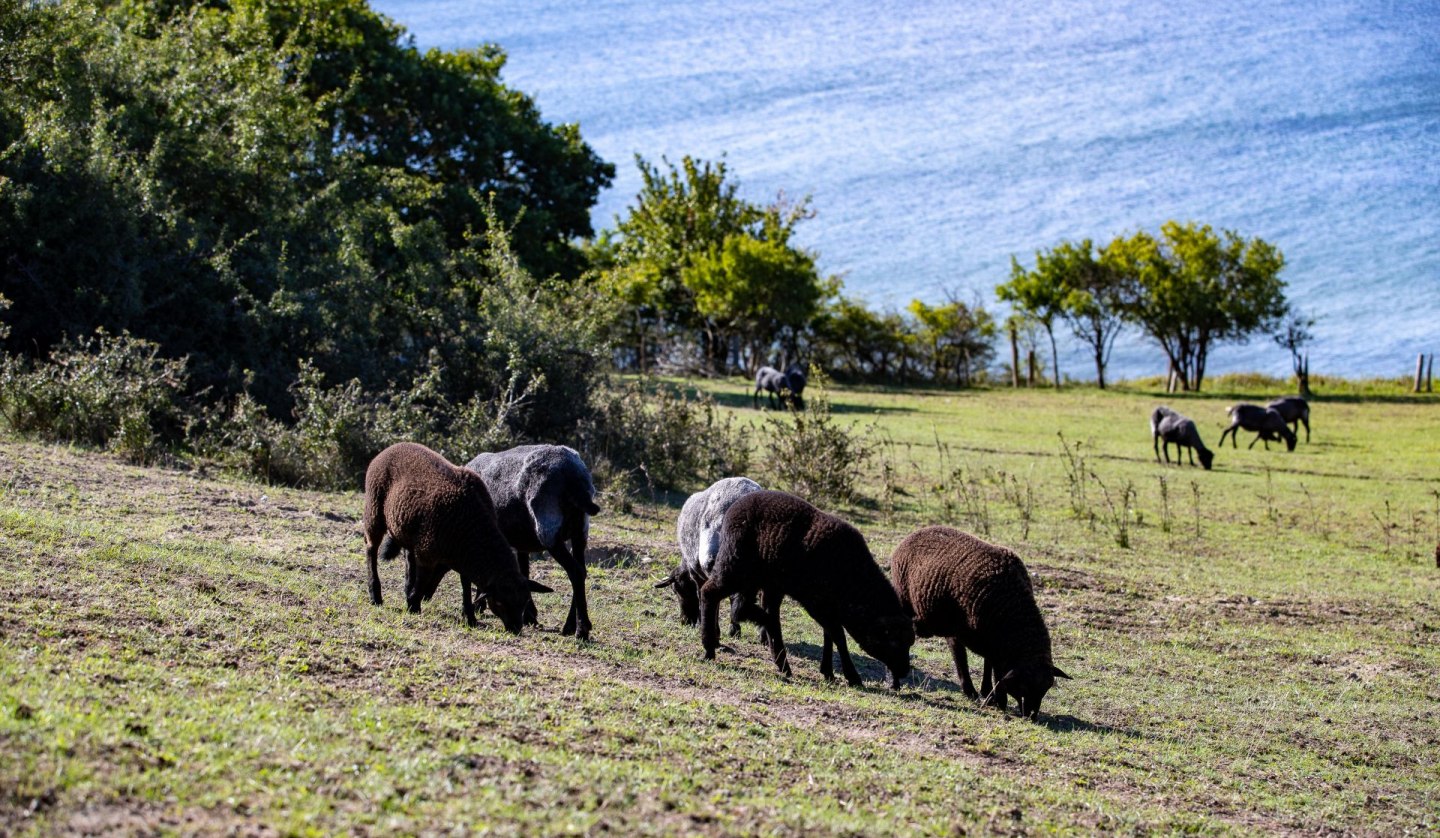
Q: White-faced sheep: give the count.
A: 0